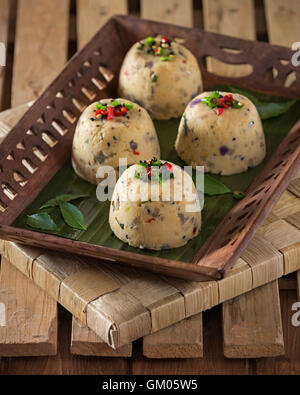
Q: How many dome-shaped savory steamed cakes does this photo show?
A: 4